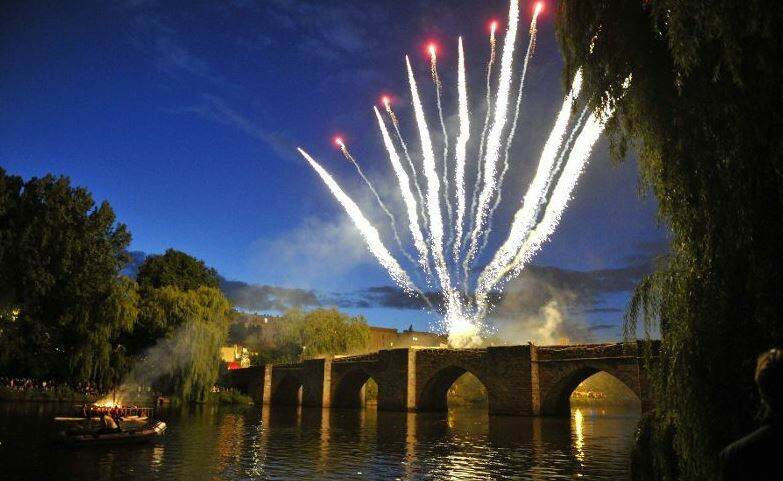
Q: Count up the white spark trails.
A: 7